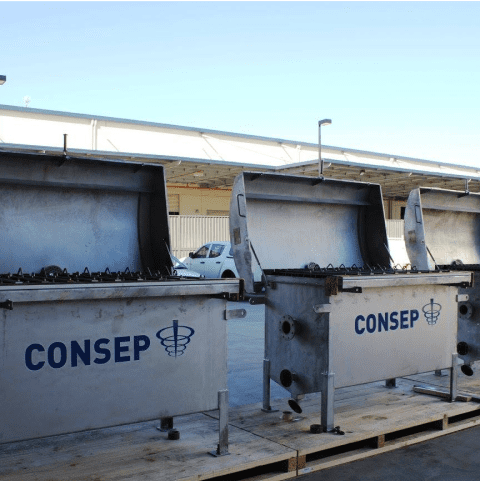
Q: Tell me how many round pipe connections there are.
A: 6